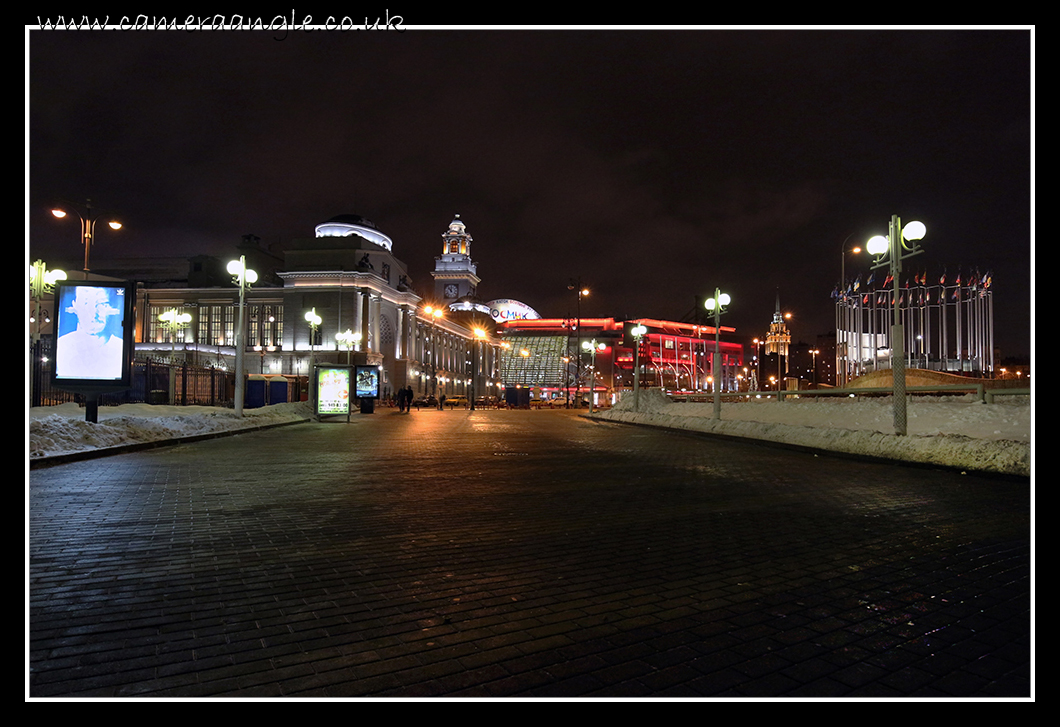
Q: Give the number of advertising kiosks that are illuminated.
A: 3